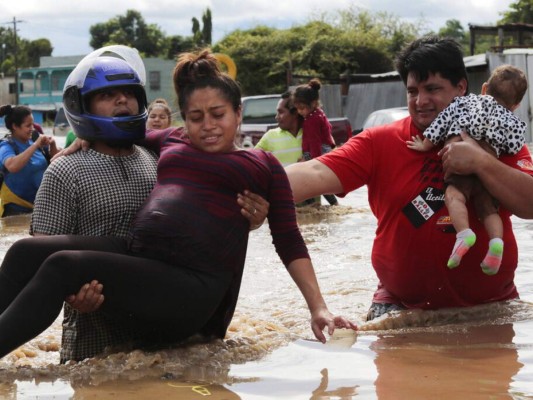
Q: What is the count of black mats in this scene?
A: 0